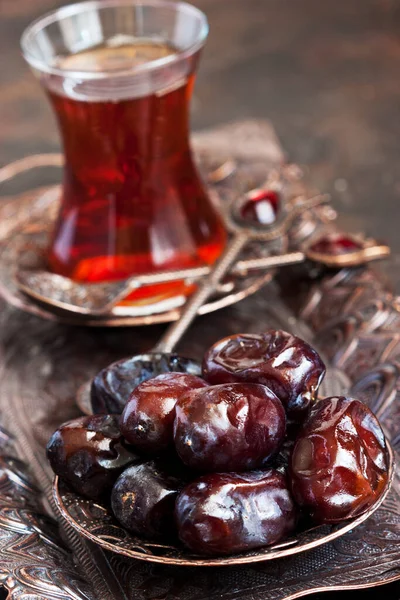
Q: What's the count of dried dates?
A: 8